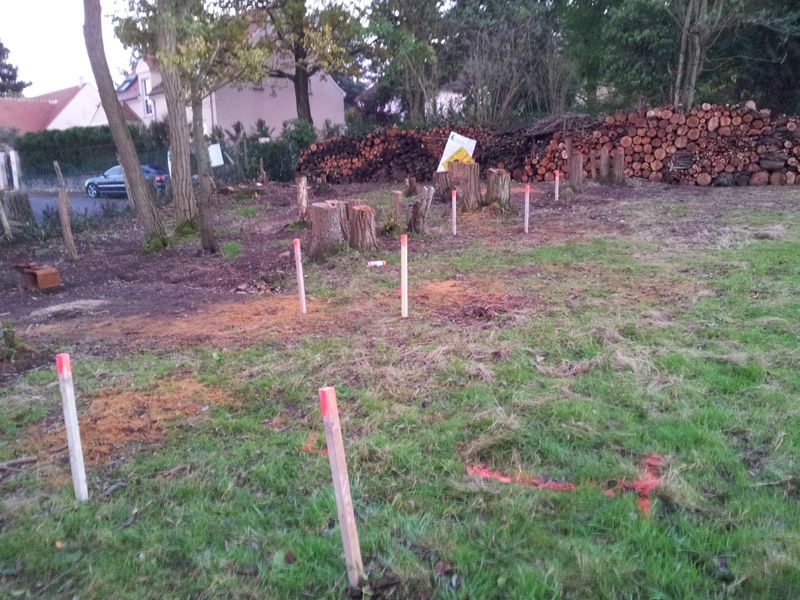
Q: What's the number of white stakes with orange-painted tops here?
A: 7